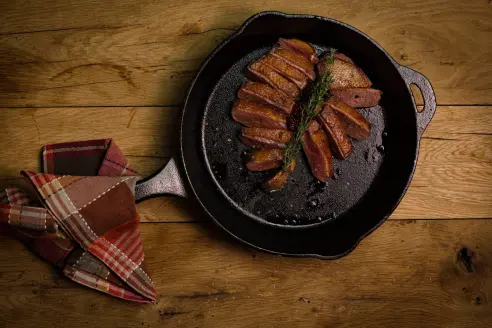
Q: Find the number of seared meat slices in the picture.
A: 14